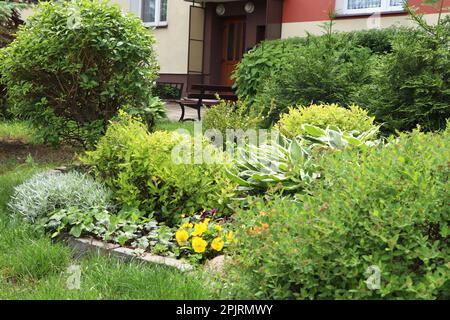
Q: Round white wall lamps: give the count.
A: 2